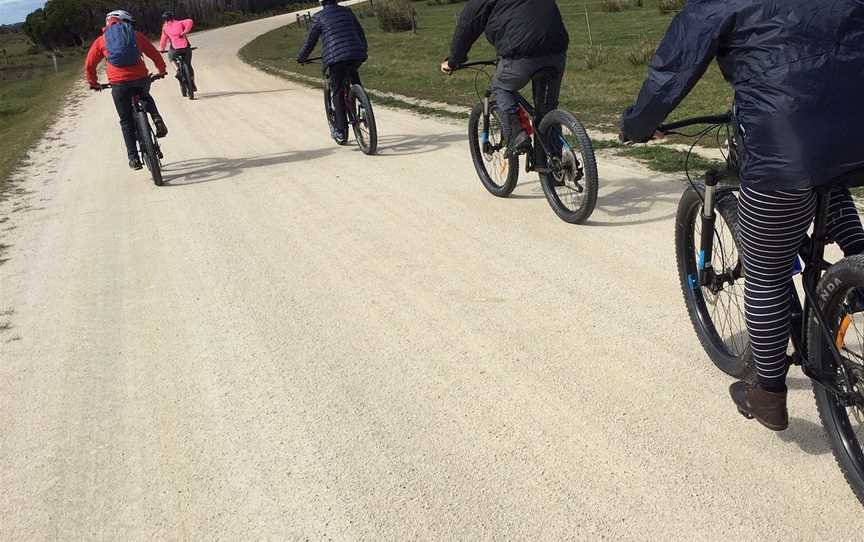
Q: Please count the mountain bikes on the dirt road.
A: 5